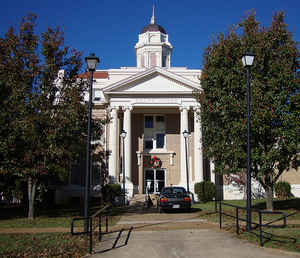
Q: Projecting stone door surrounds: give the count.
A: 1